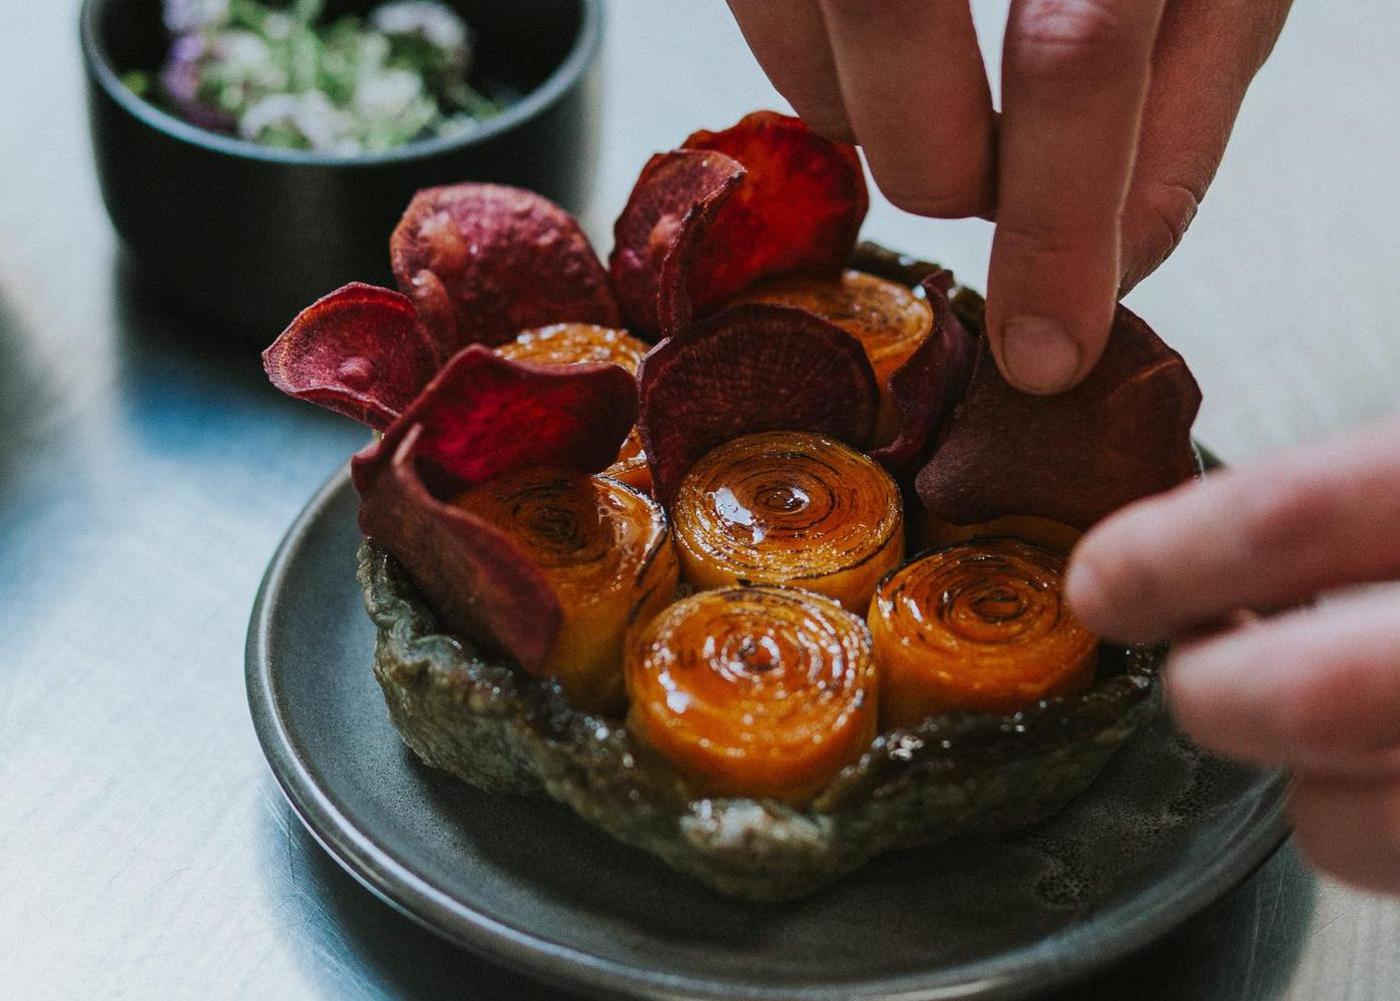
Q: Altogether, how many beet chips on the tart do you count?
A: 9